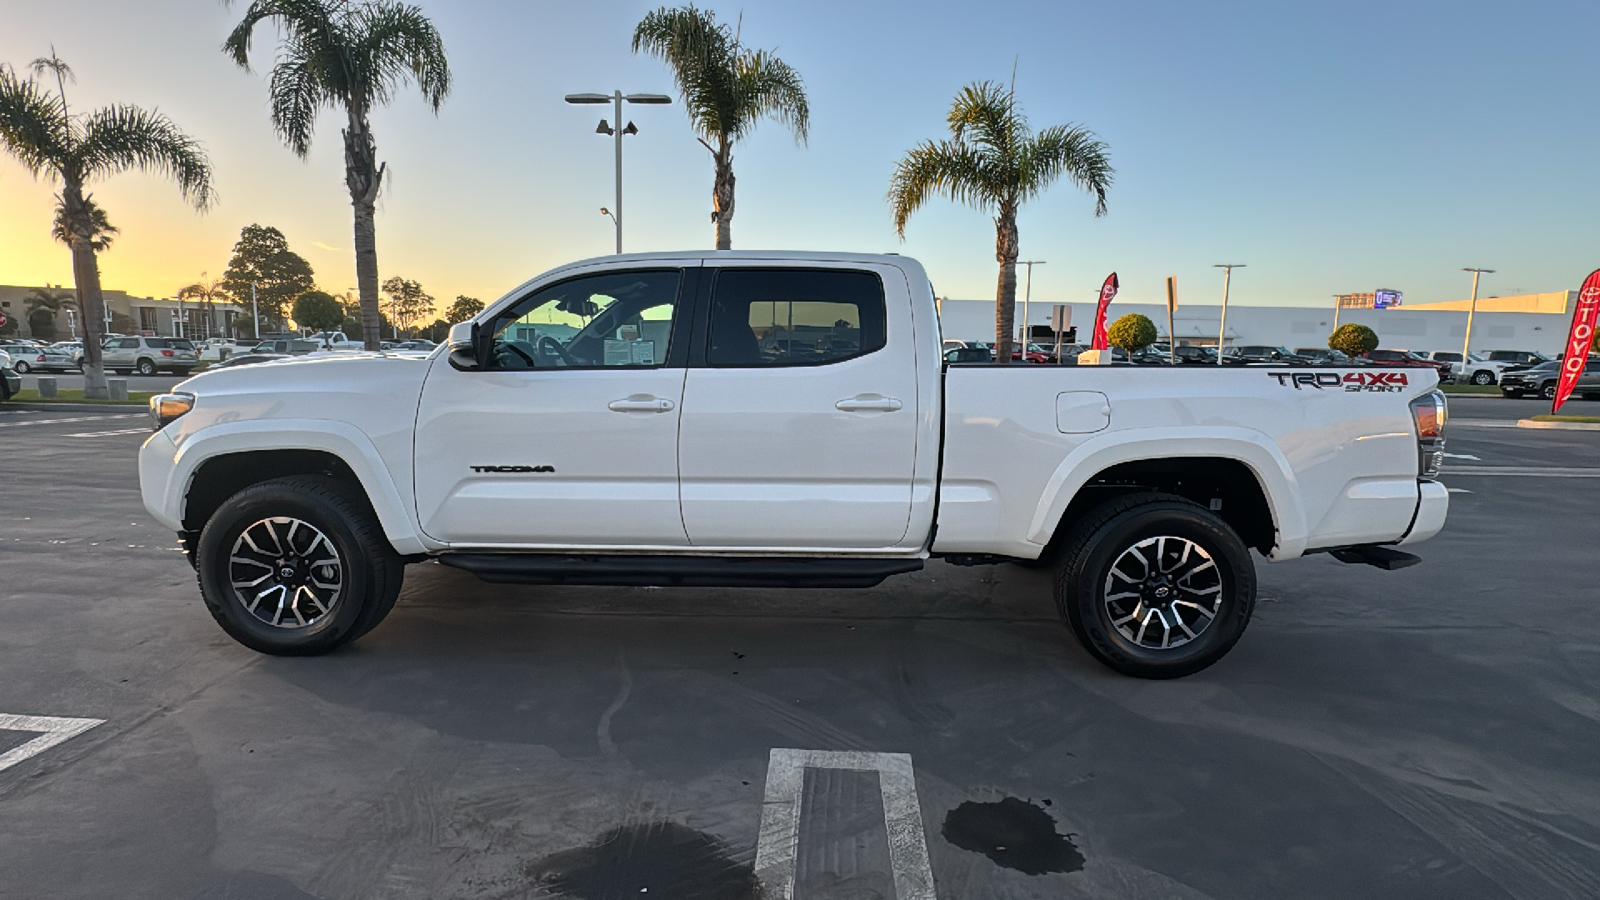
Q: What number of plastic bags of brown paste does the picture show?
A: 0